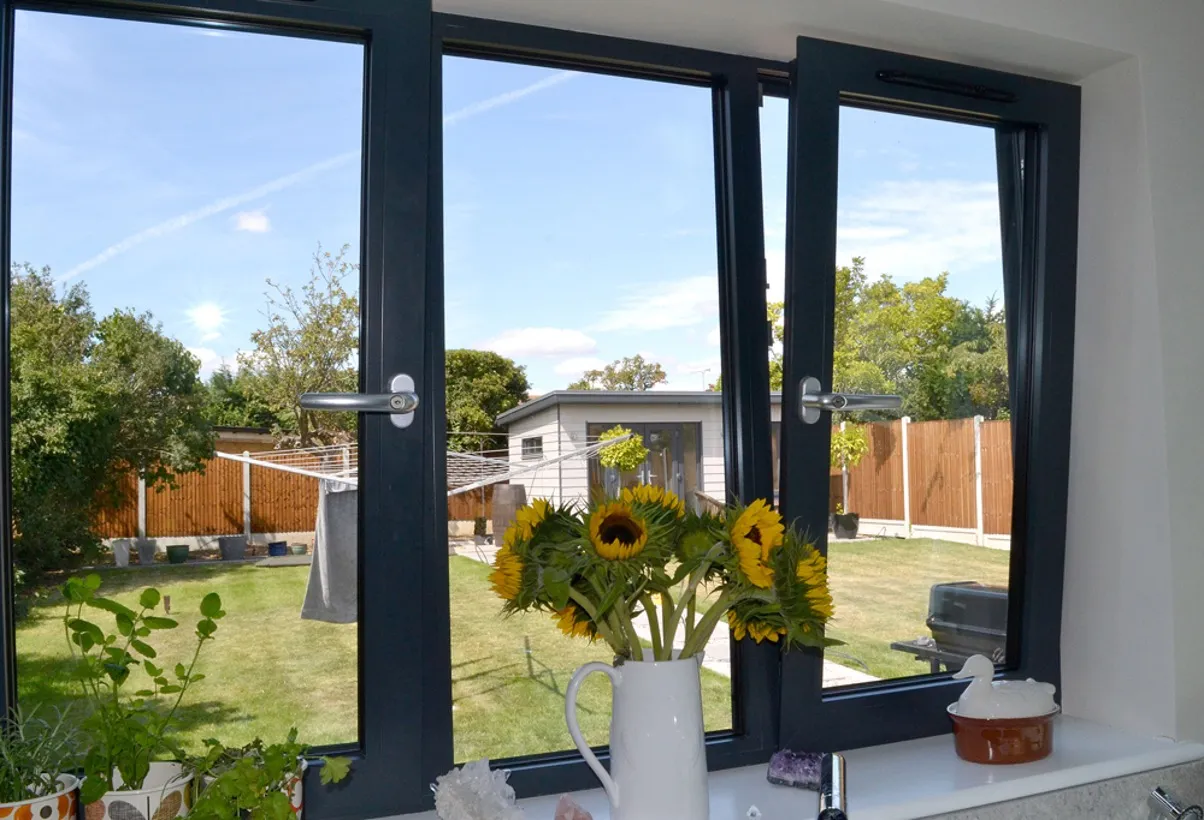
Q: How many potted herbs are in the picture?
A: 3